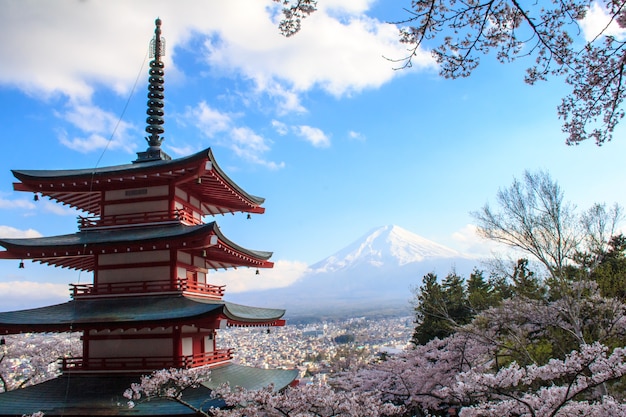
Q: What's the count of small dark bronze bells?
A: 9